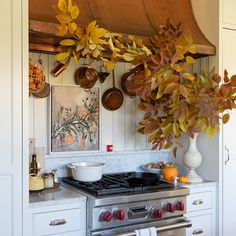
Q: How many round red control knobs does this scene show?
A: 5